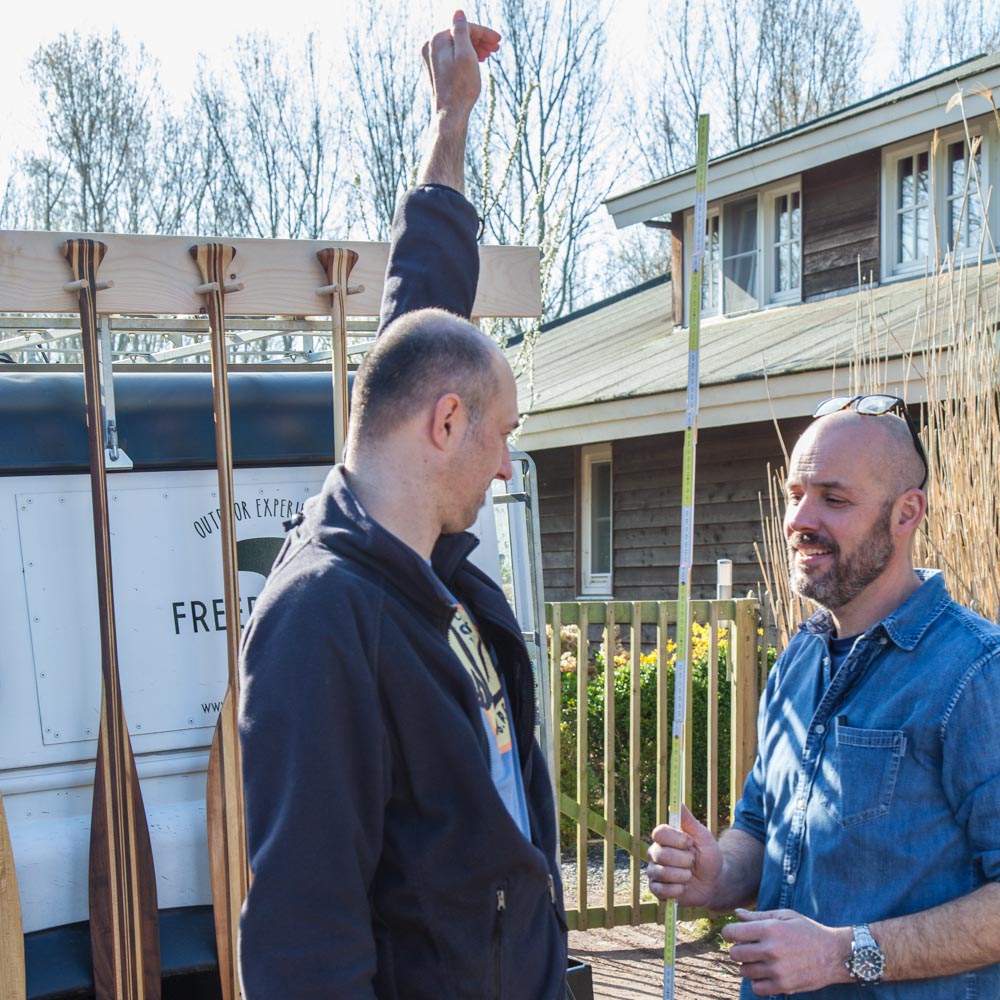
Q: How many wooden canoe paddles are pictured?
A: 4